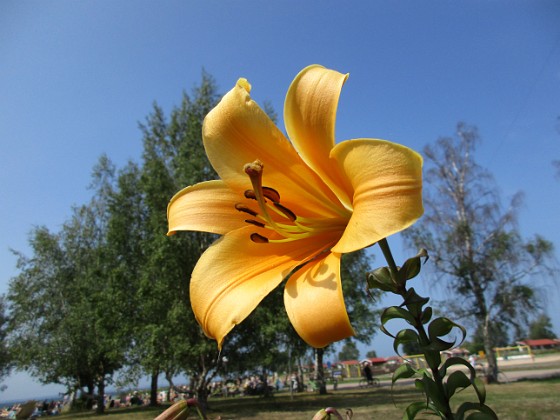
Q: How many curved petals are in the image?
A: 6